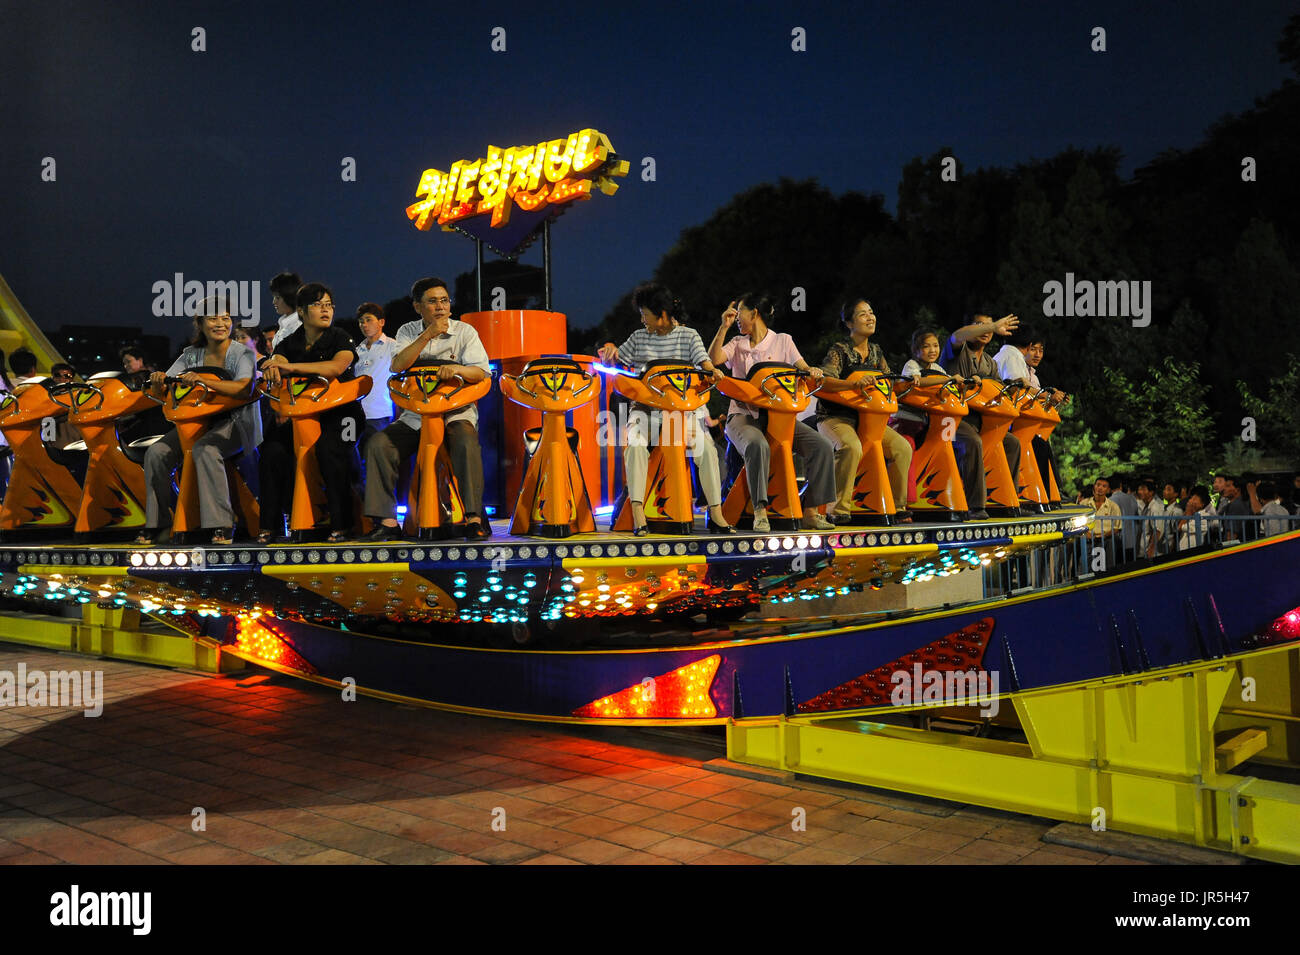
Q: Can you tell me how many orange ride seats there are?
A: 13